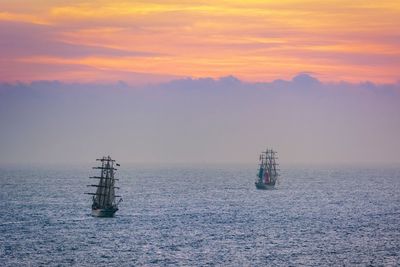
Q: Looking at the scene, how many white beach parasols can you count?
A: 0